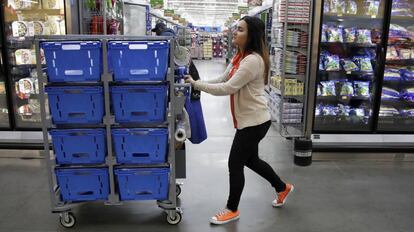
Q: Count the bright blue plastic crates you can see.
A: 8